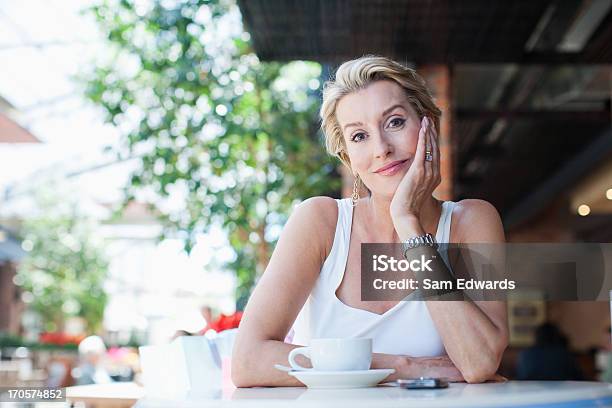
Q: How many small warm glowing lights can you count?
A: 2